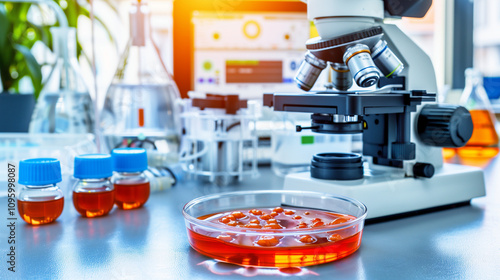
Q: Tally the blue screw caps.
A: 3